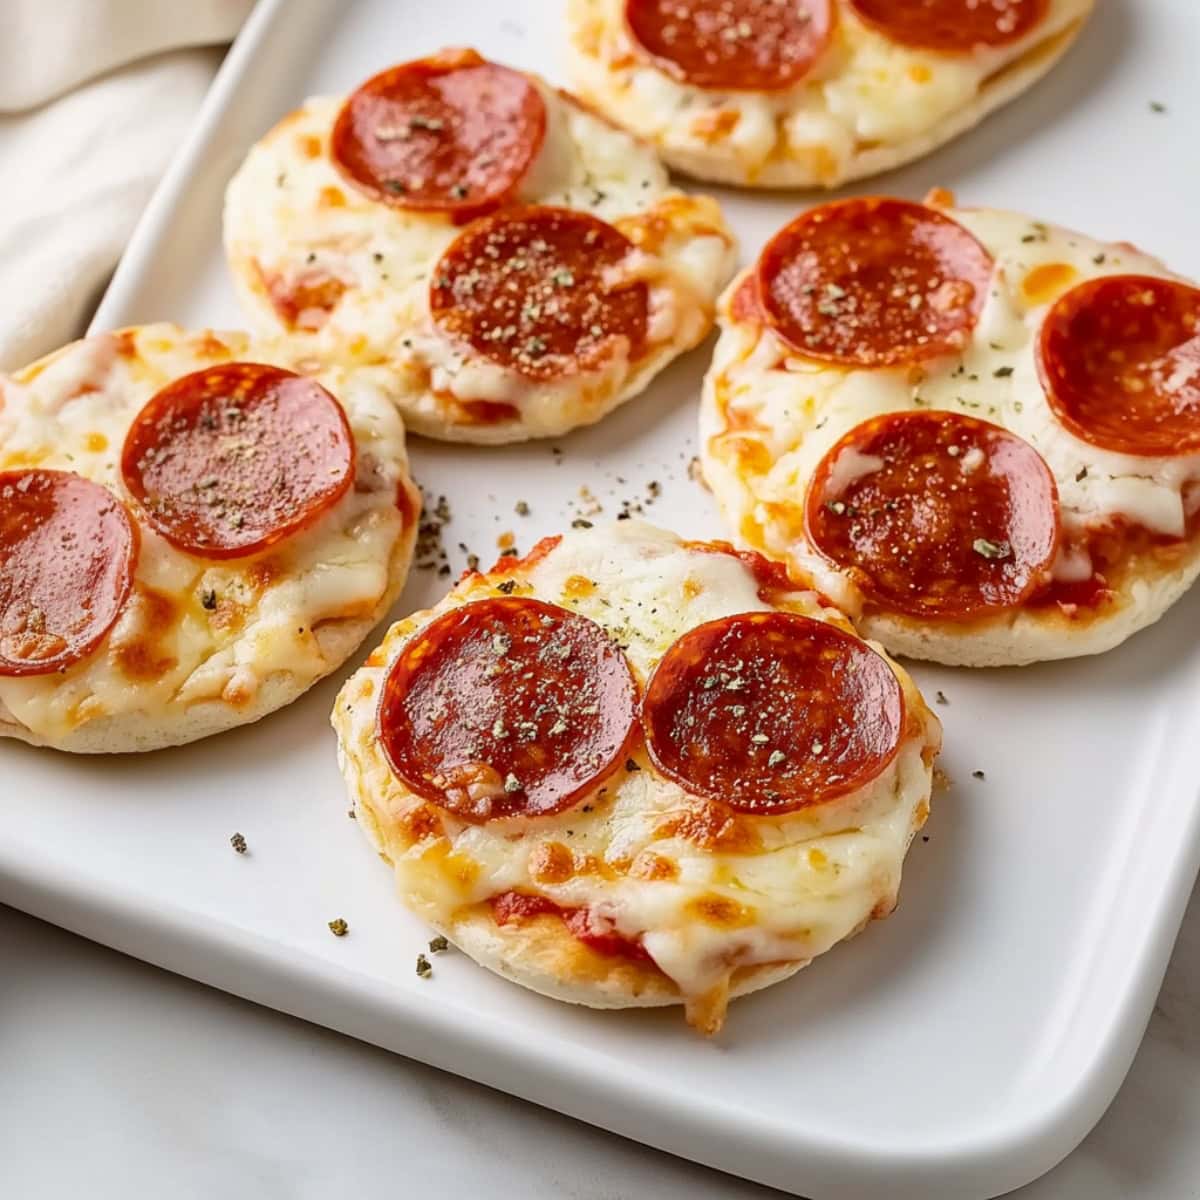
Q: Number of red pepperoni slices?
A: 11